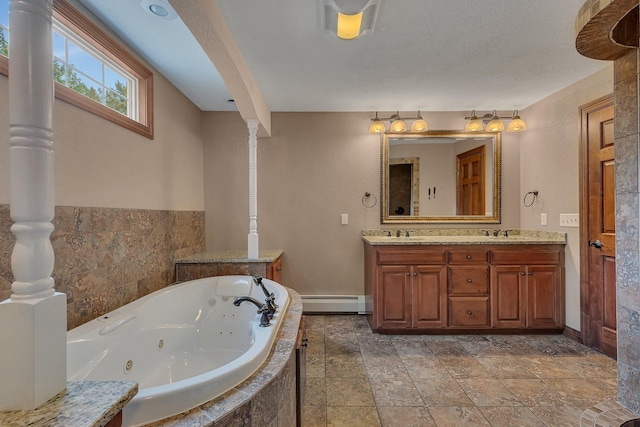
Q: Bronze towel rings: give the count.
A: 2